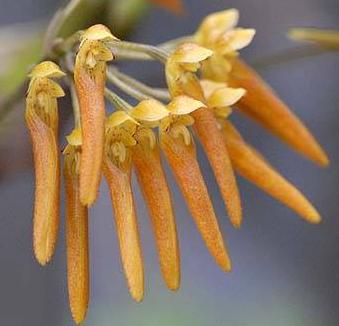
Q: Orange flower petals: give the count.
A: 9